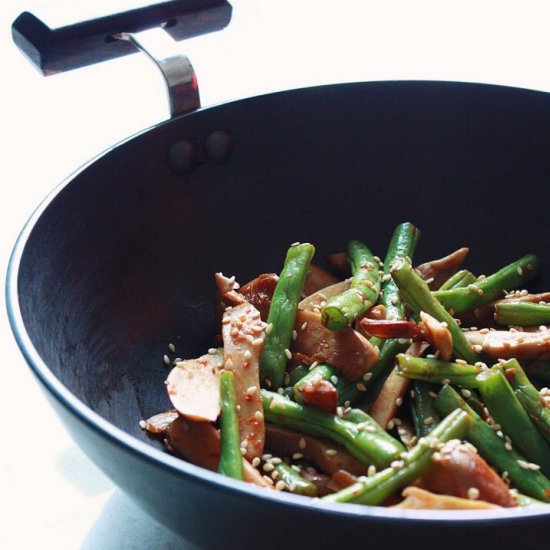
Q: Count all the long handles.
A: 1